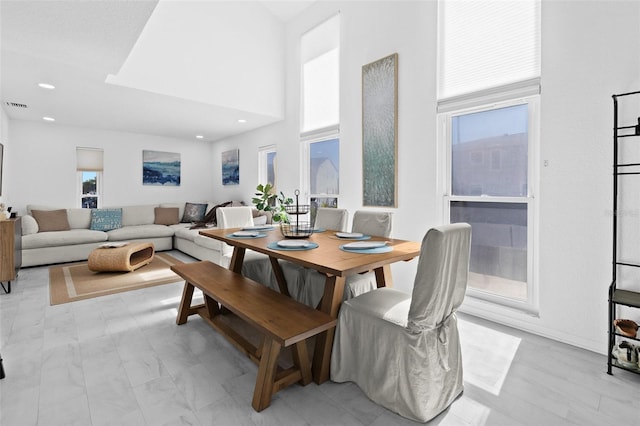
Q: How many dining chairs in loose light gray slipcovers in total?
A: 4